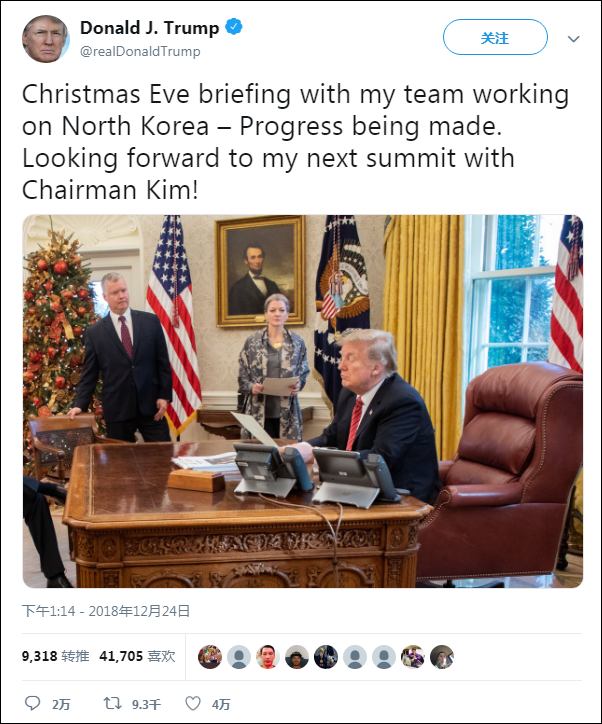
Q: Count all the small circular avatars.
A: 9